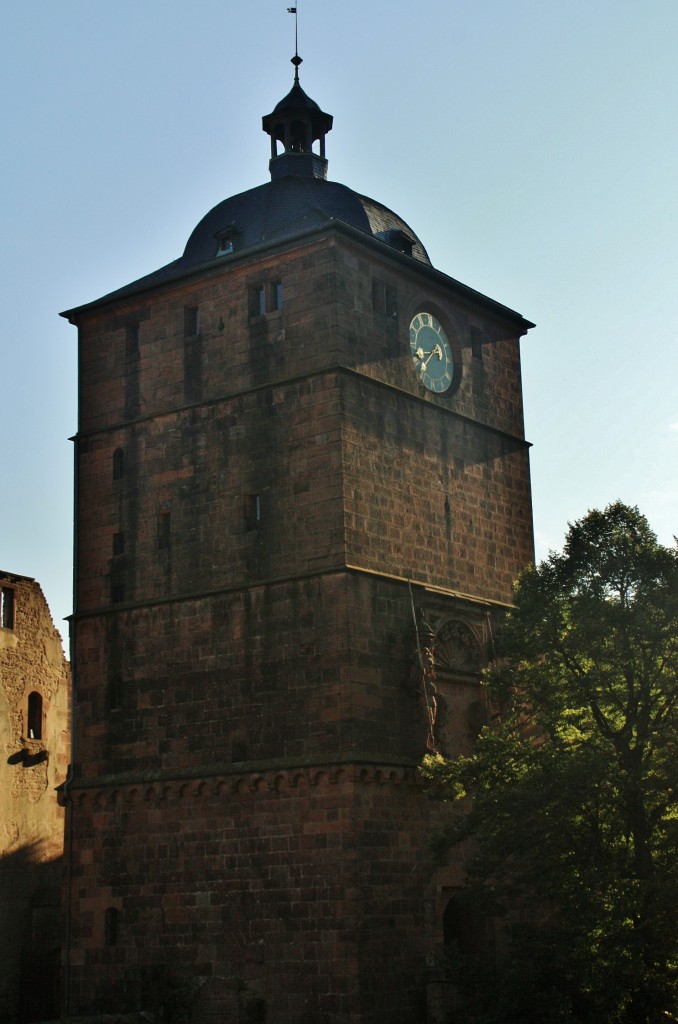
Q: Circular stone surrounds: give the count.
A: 1